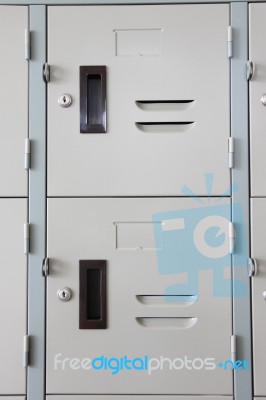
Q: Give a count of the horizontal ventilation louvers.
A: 4